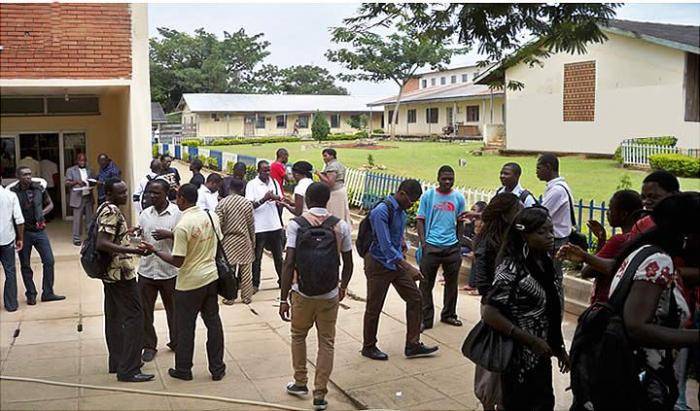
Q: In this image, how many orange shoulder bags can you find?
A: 0